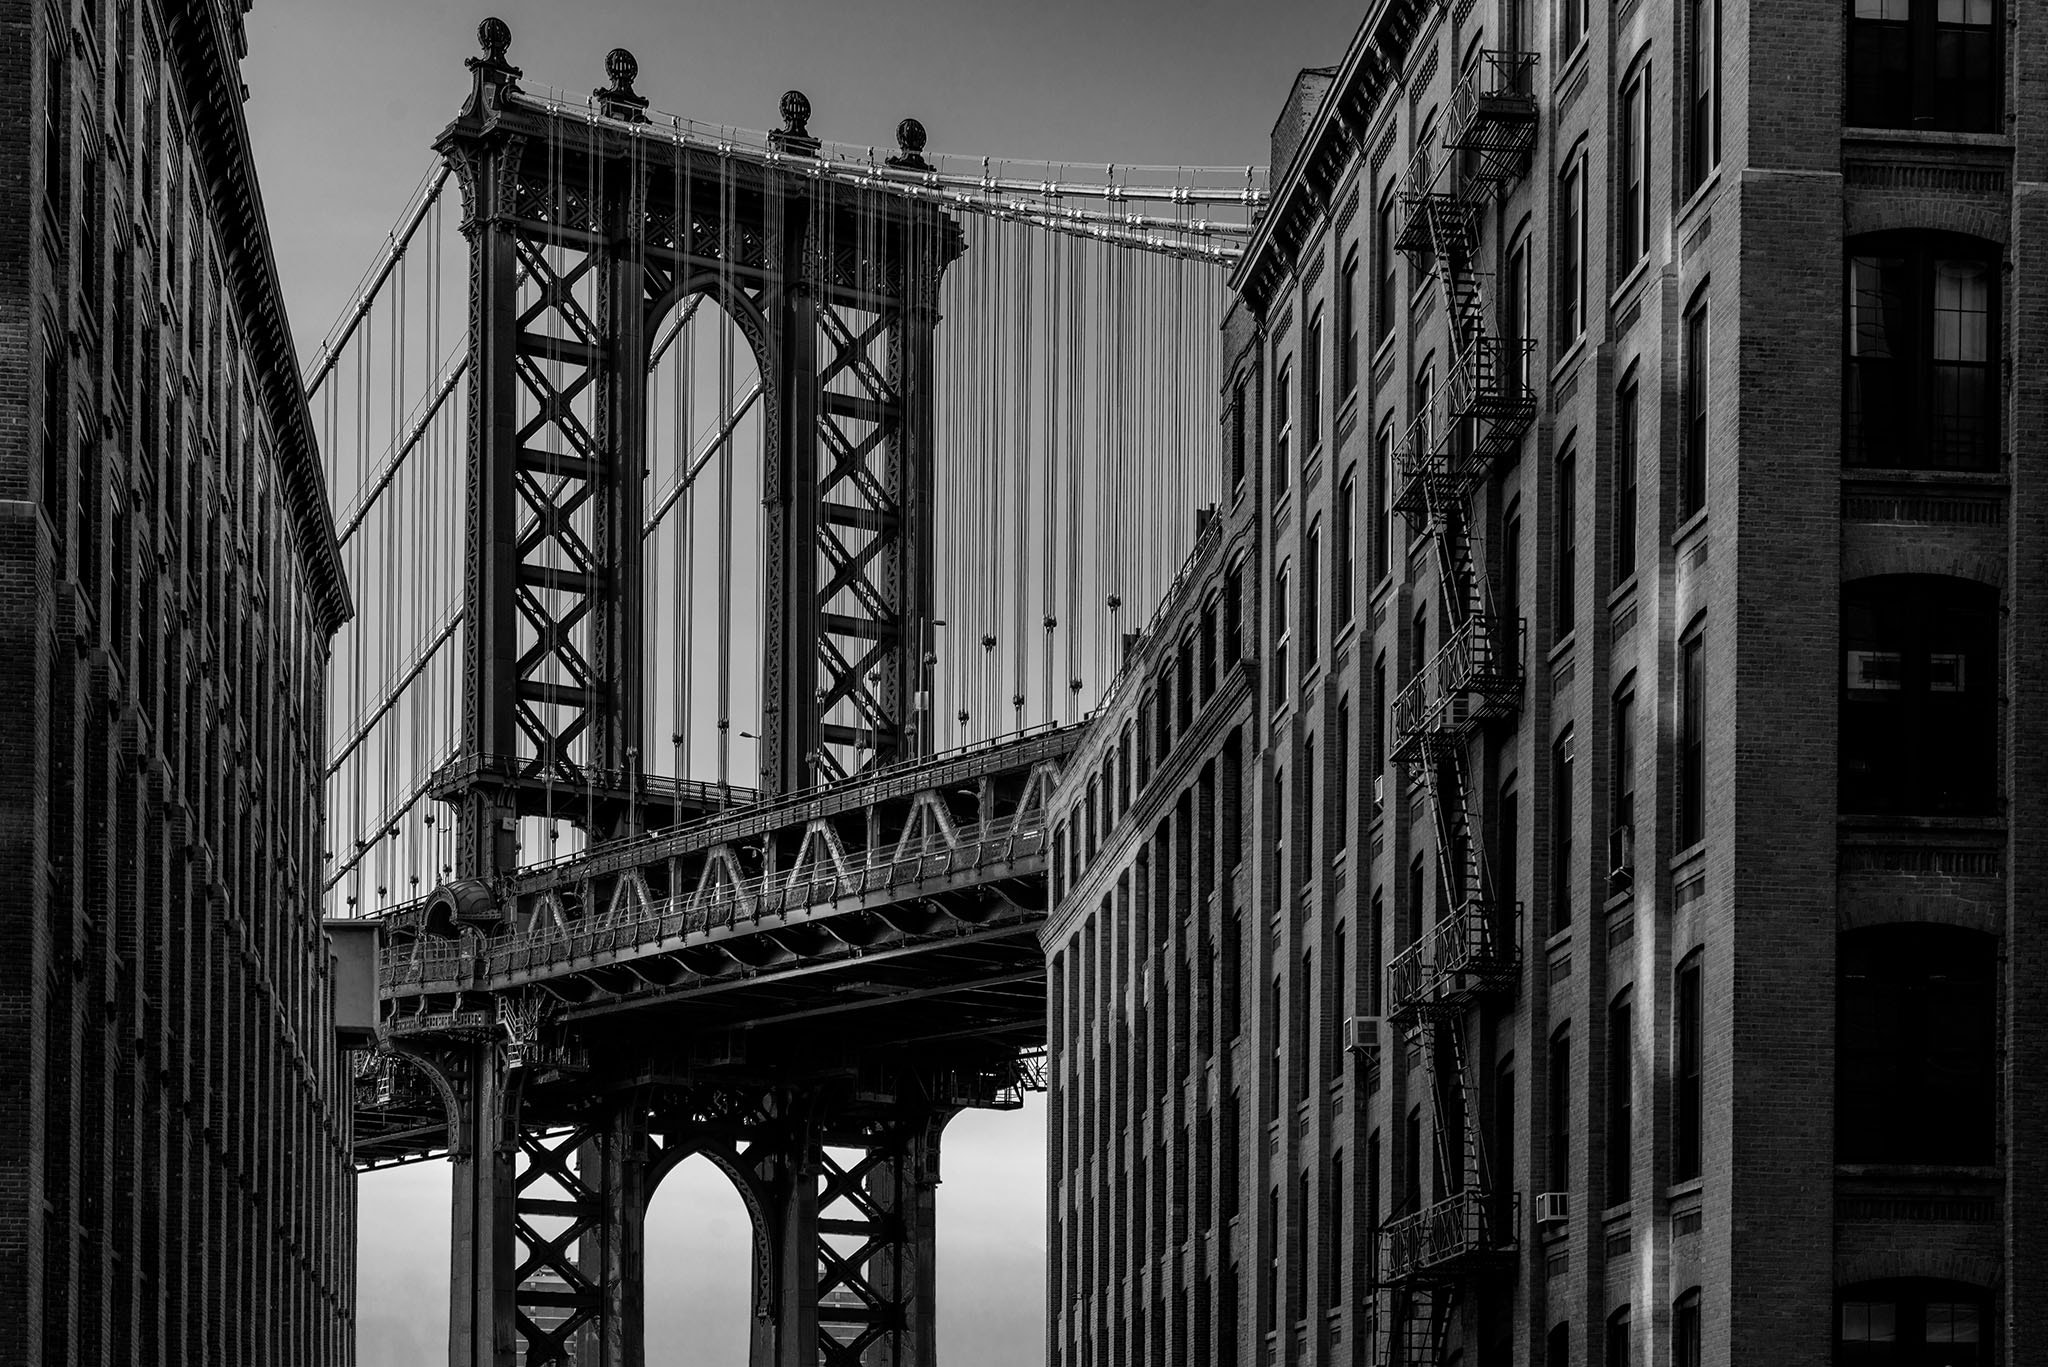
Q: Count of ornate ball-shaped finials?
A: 4